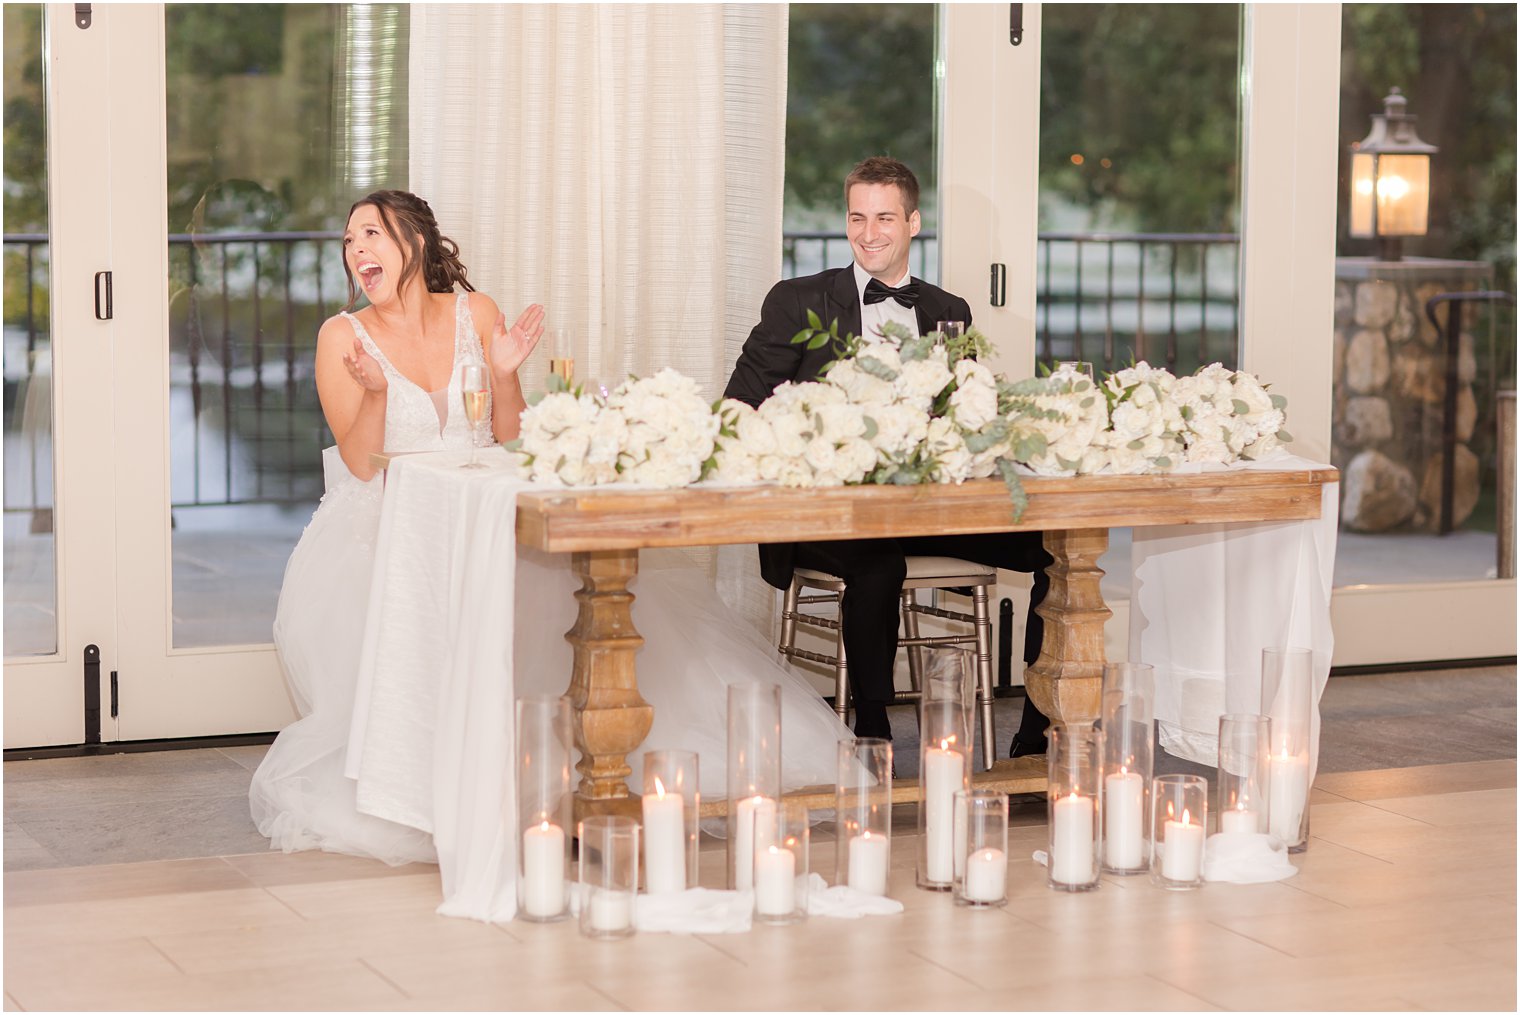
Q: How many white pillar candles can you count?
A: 13